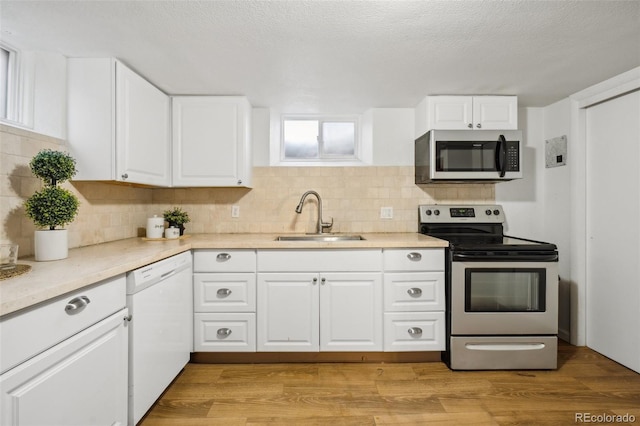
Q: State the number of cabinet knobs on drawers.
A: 7